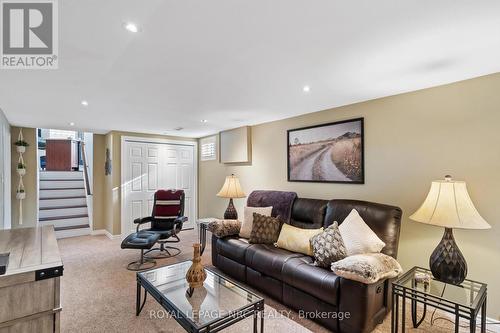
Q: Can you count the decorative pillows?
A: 7